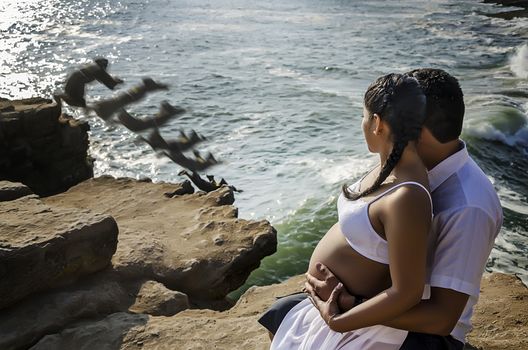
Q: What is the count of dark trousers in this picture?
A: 1